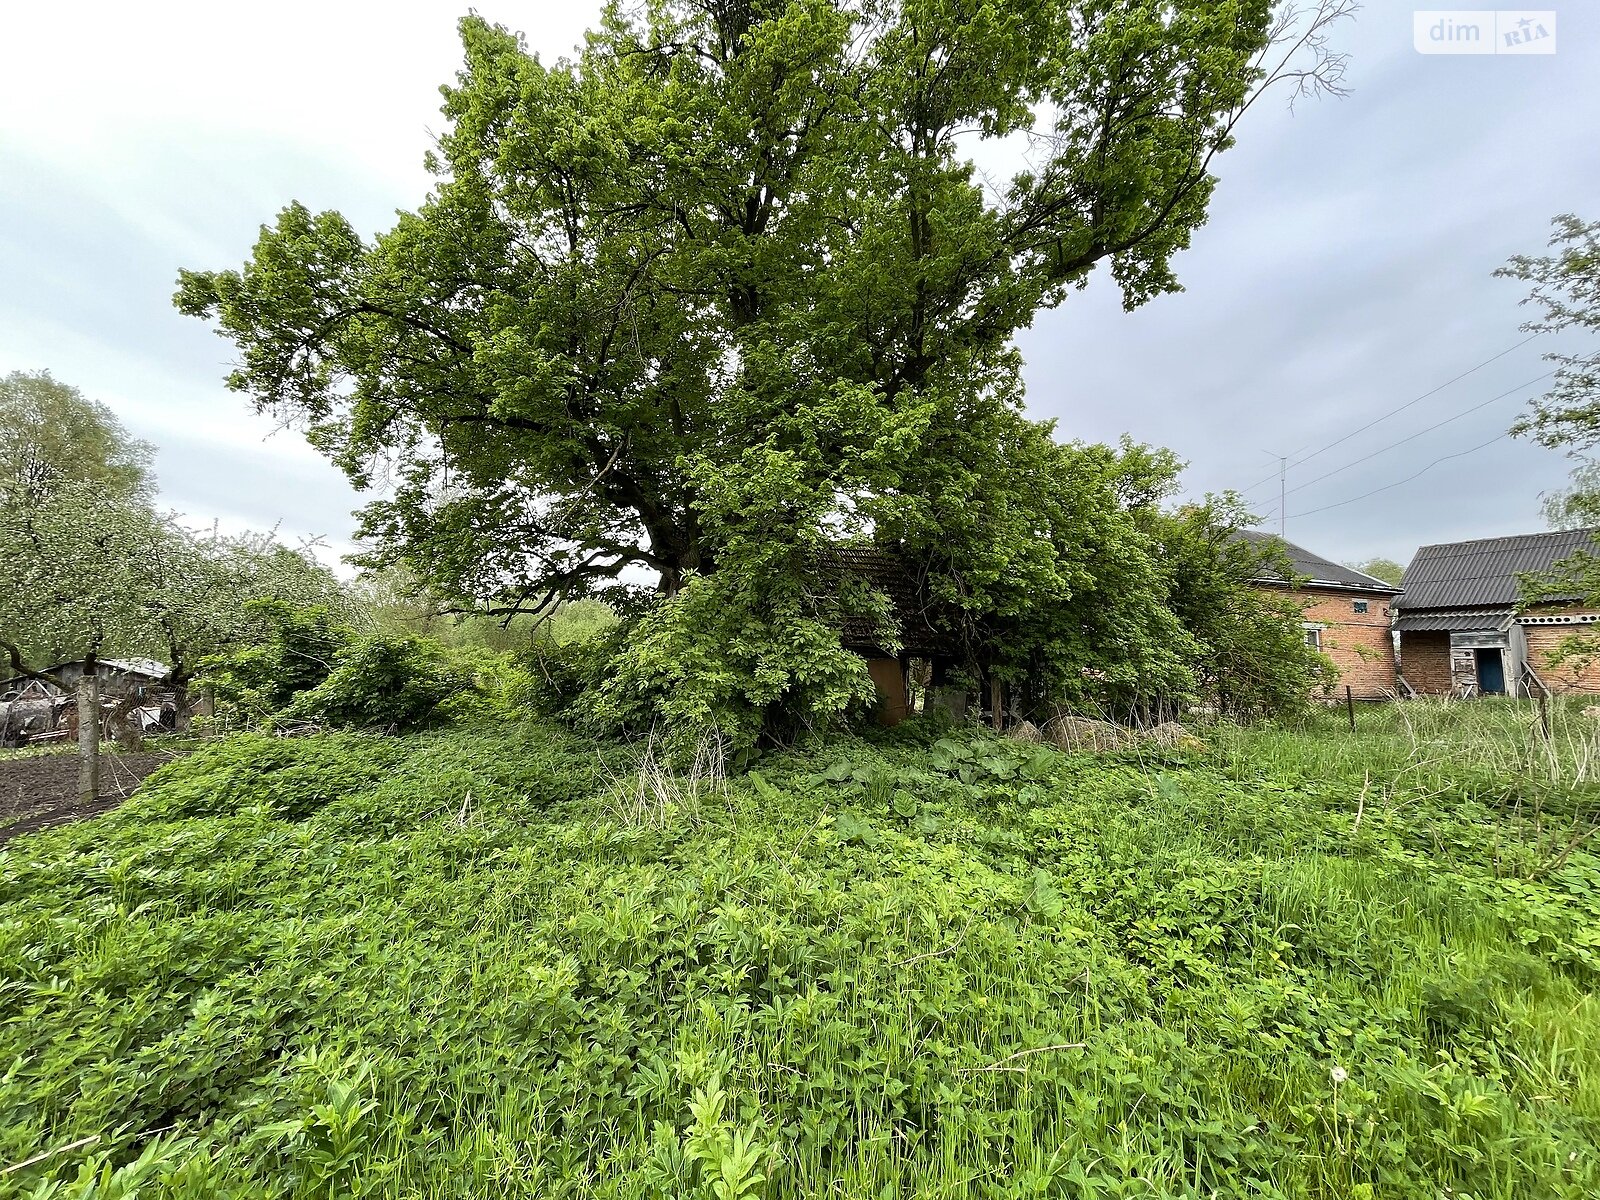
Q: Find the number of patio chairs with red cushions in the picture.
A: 0